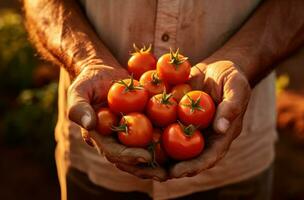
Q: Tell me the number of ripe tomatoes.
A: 11